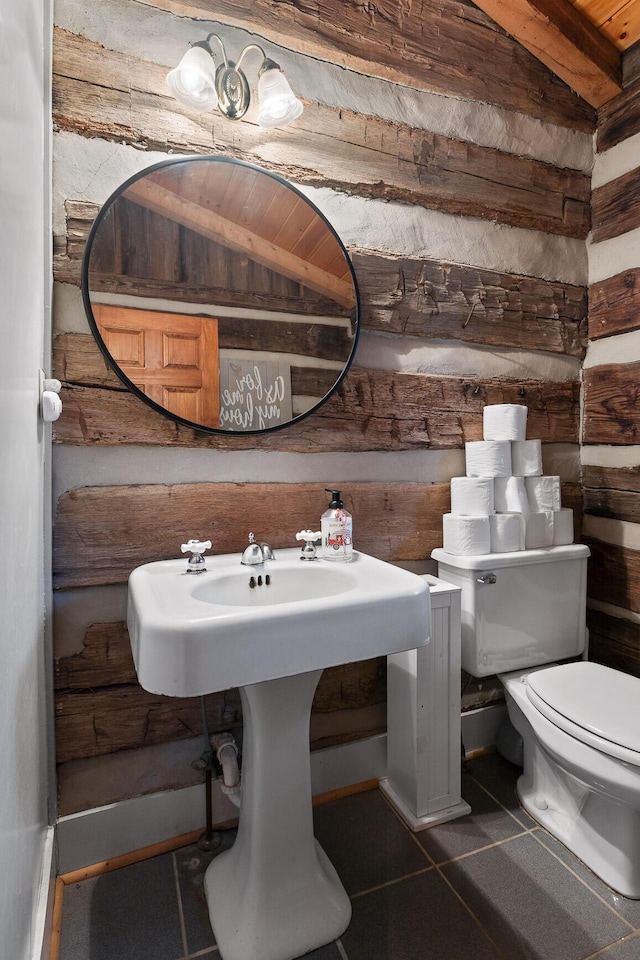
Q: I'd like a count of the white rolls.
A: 10